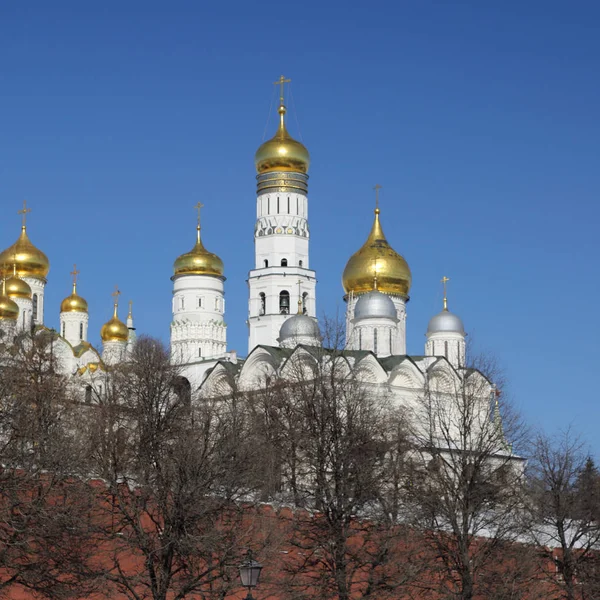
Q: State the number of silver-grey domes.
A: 3